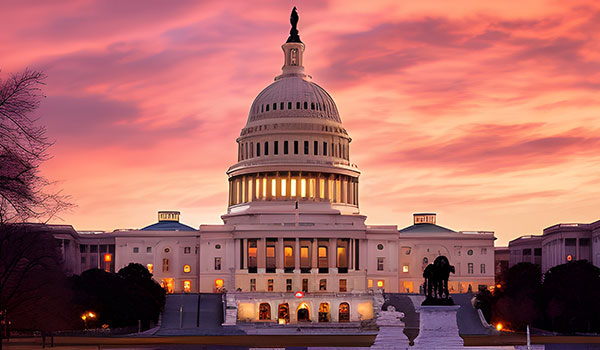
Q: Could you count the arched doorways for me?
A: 5